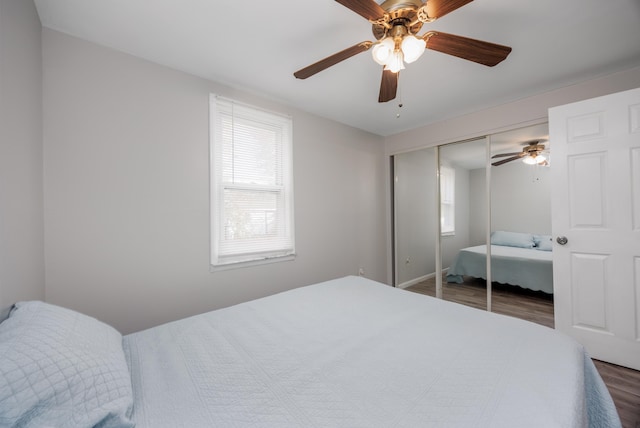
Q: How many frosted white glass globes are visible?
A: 3